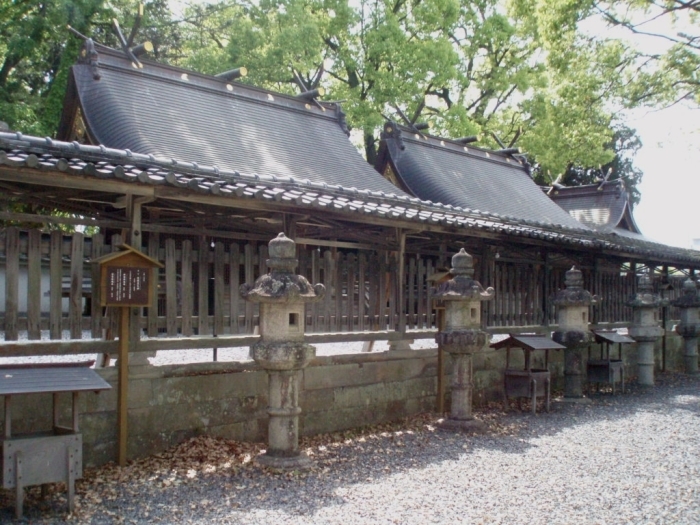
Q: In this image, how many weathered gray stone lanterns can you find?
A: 5